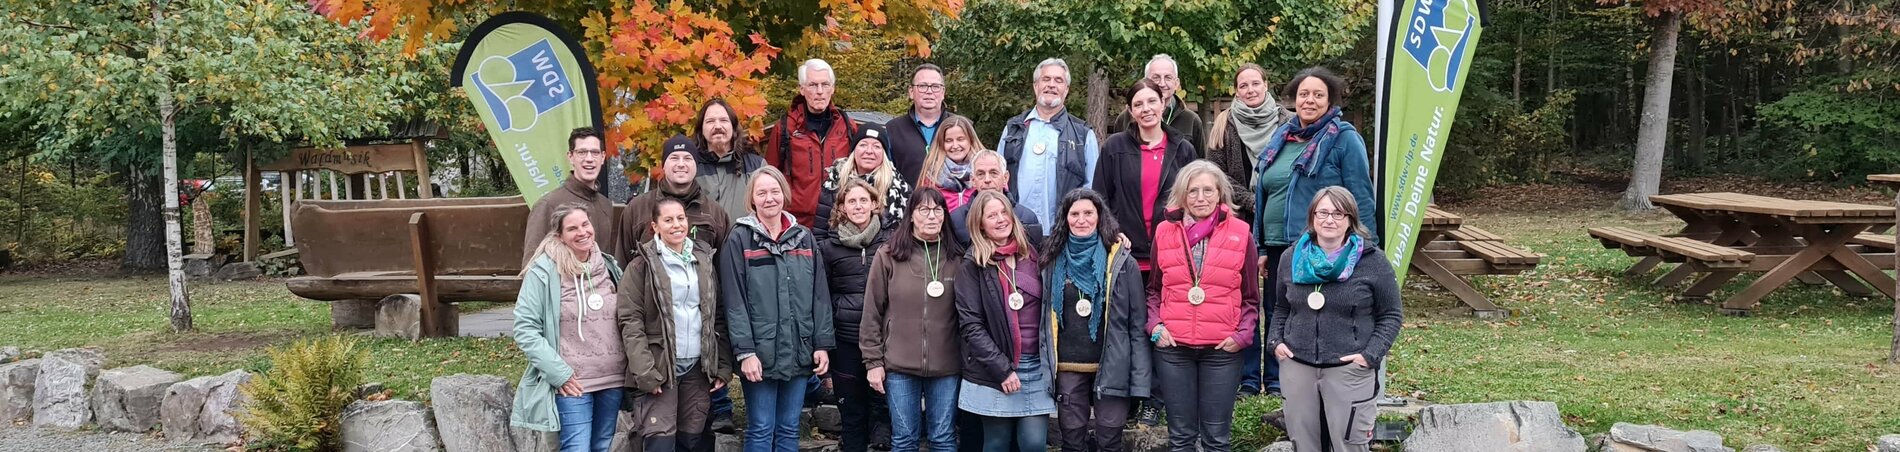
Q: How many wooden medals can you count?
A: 7